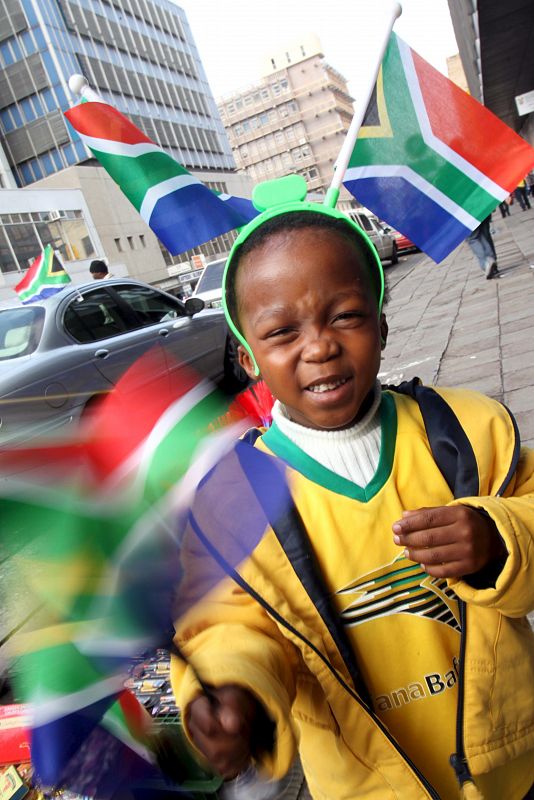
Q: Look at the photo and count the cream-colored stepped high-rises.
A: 1